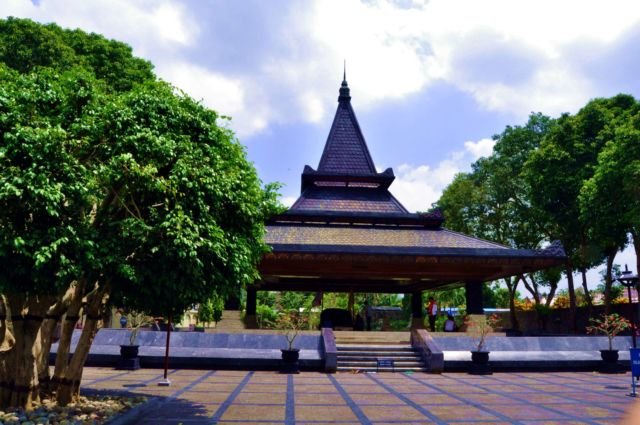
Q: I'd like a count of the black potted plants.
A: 4